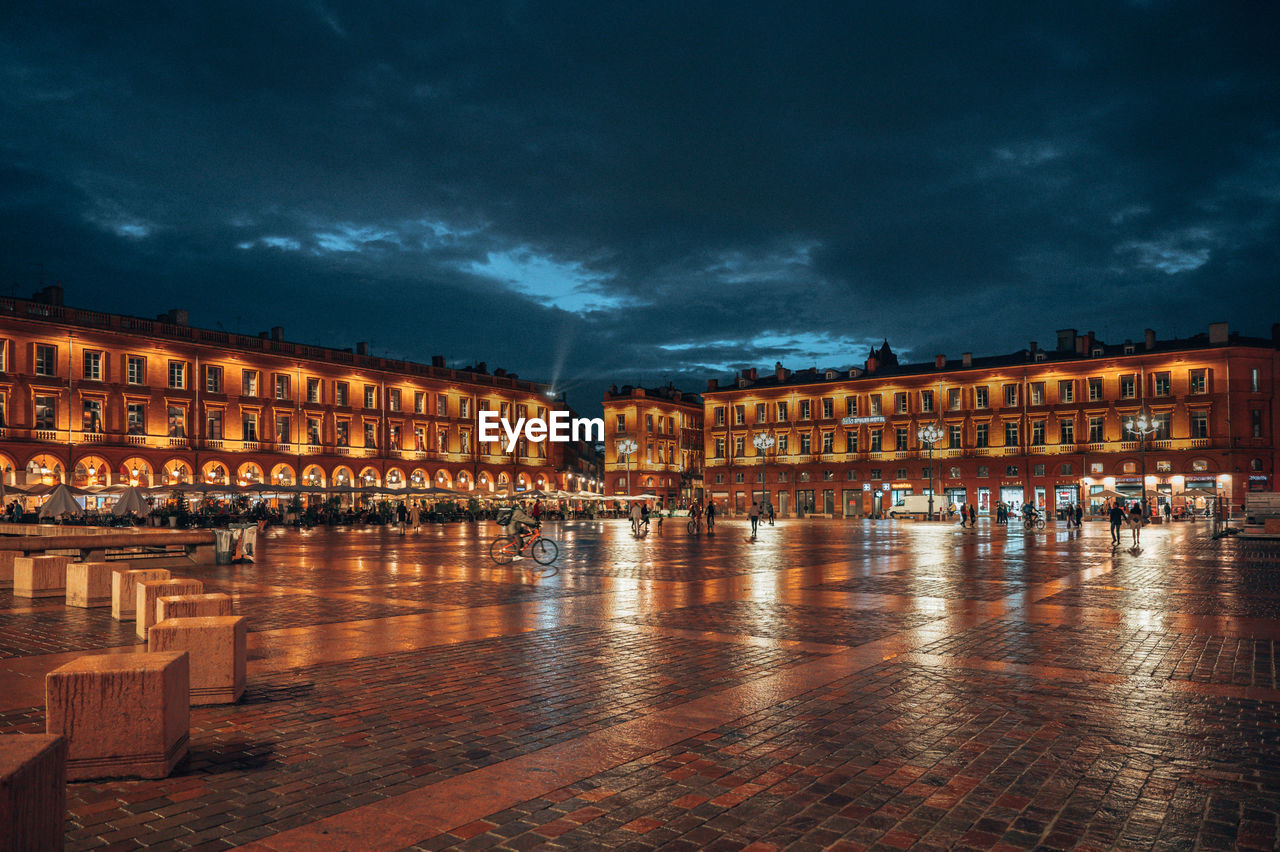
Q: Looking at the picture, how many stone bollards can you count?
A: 9